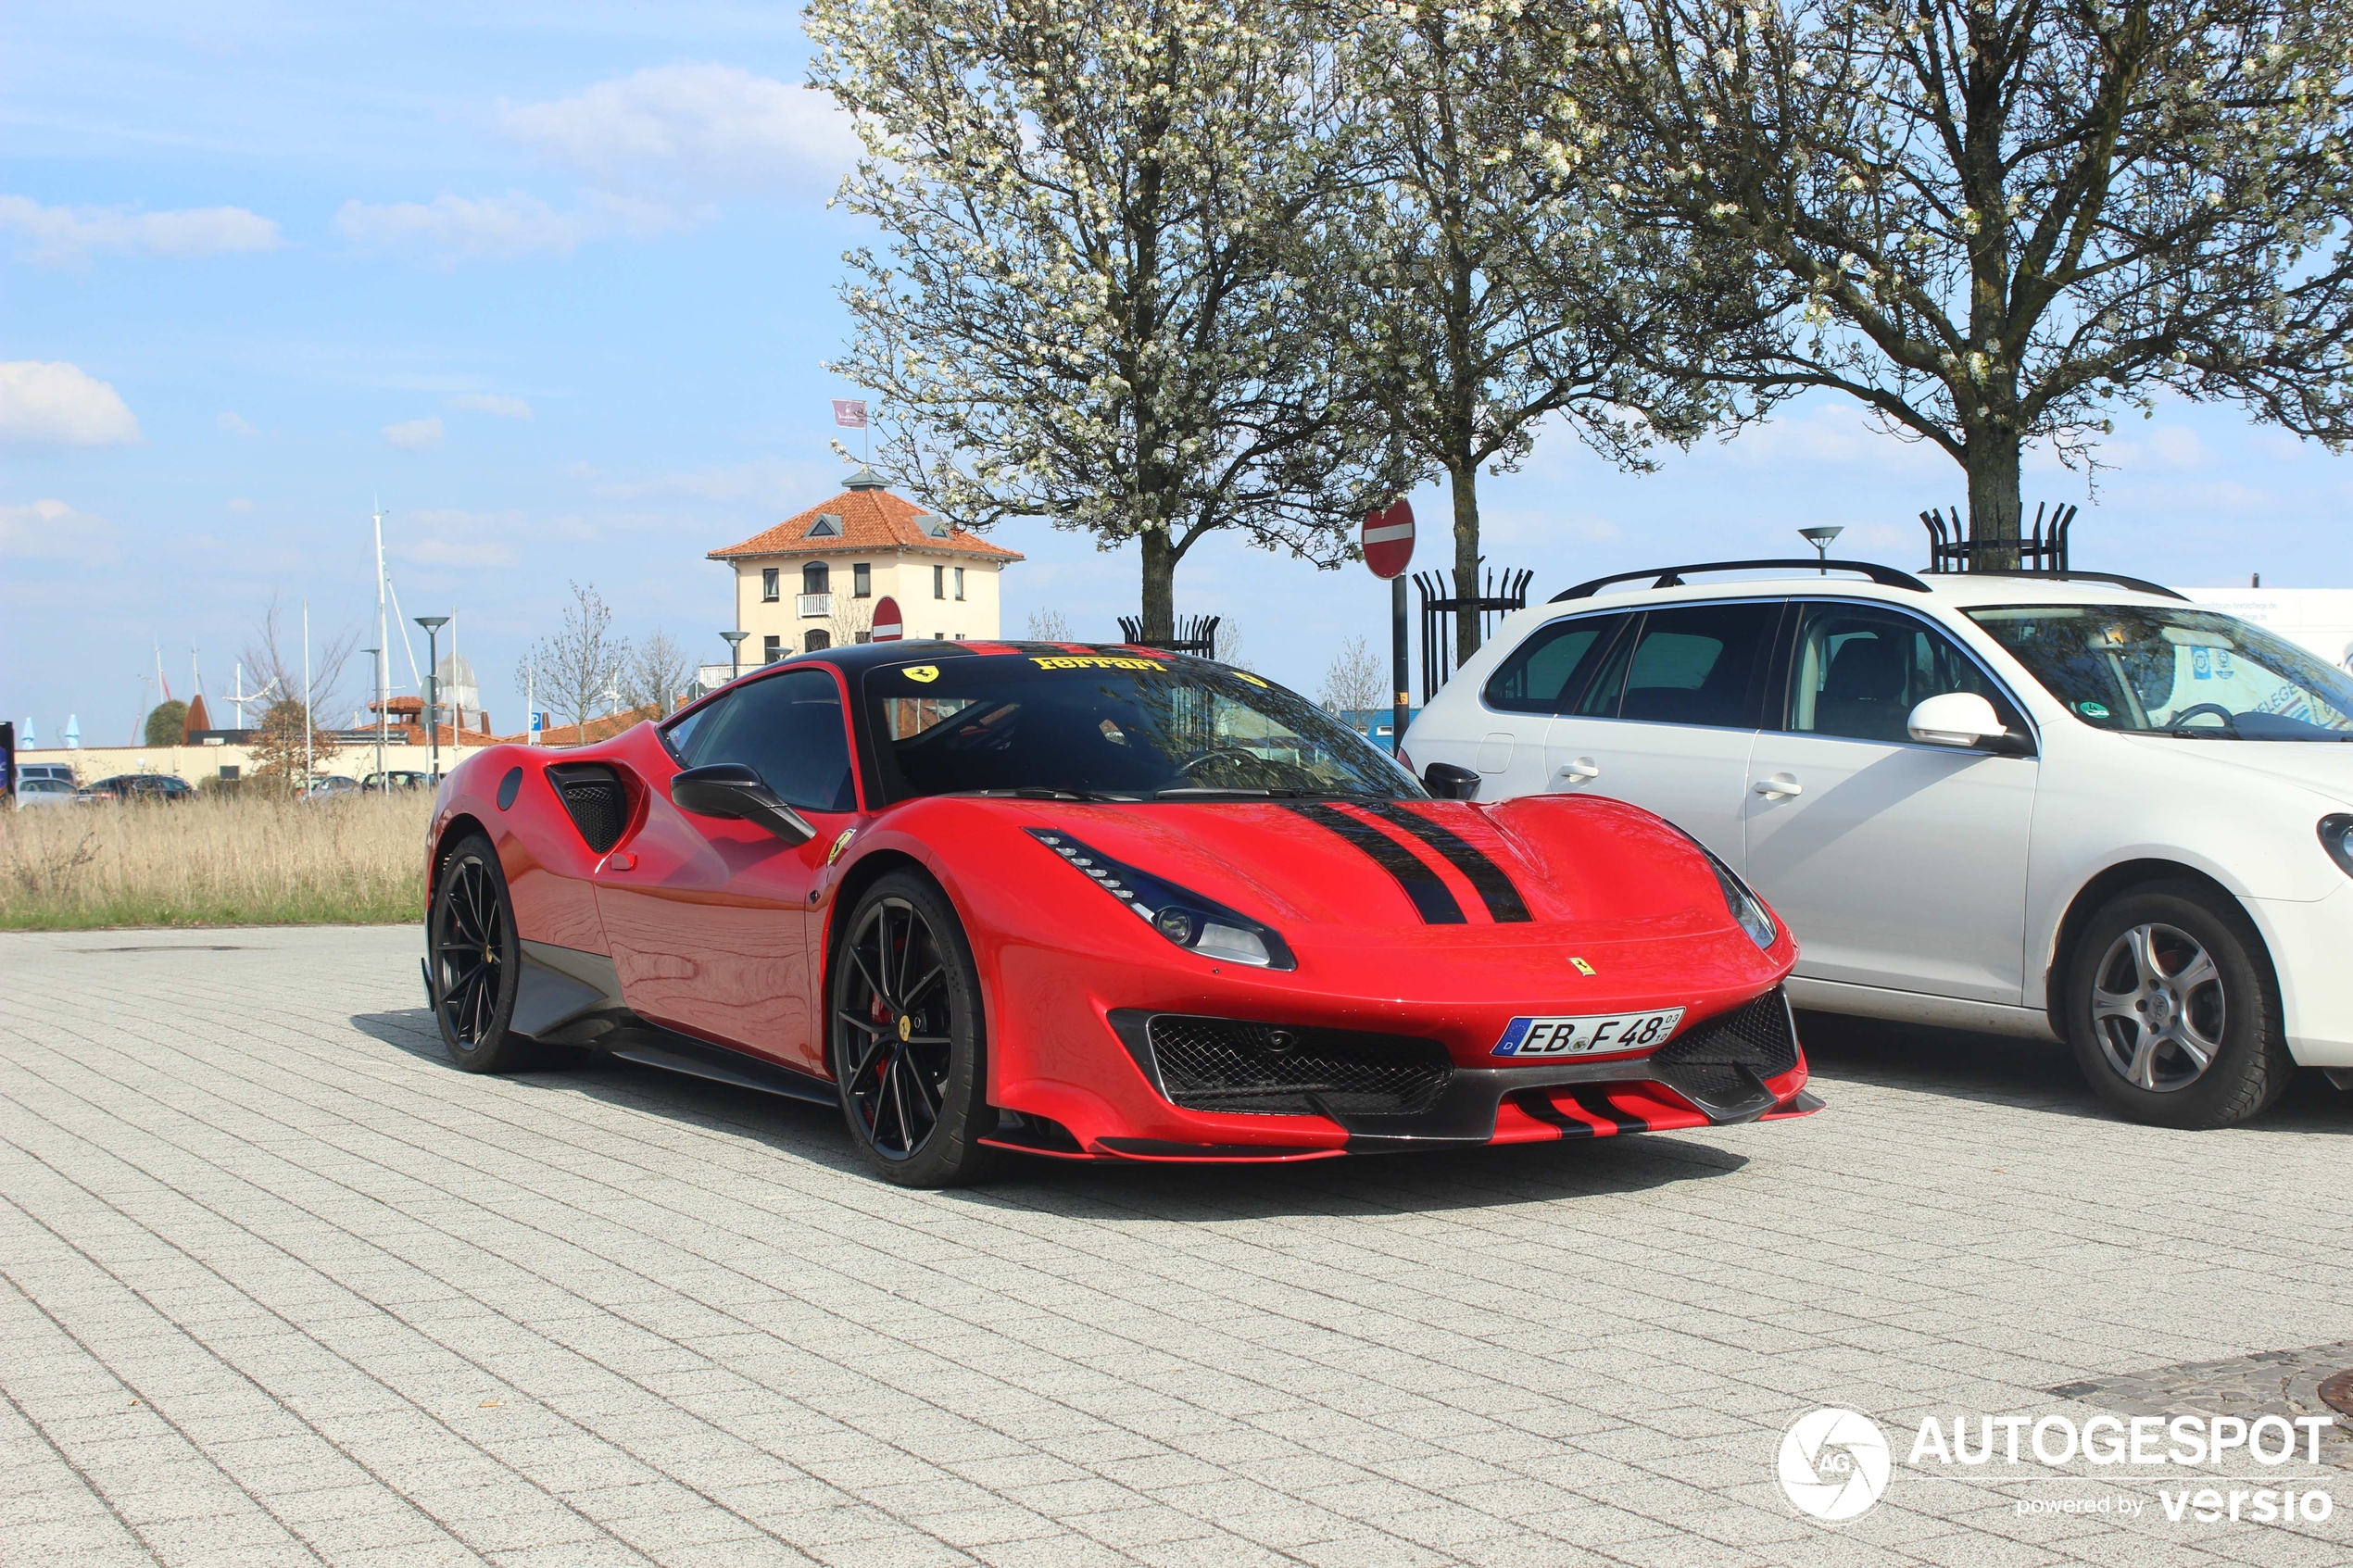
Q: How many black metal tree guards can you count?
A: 3